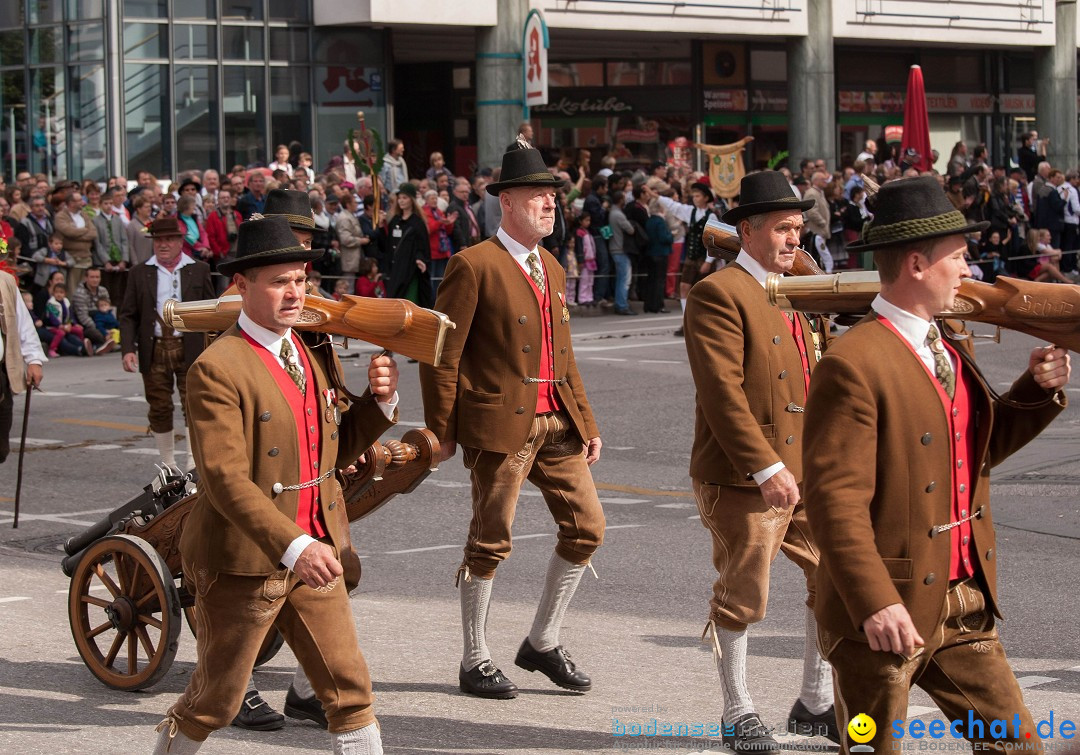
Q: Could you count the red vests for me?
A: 4